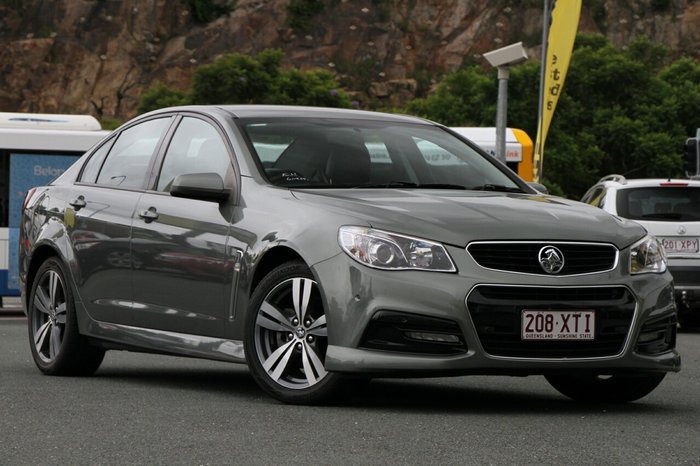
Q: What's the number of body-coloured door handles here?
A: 2